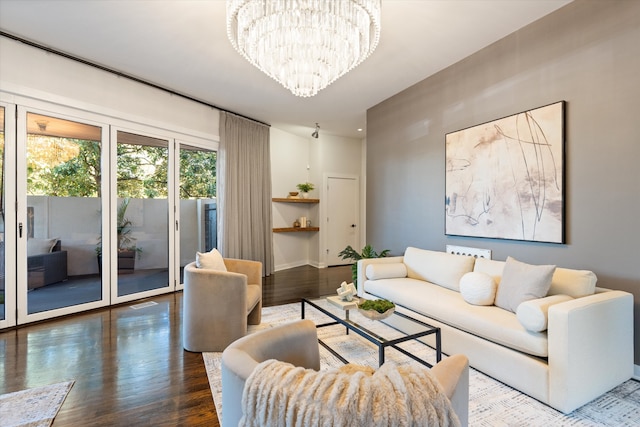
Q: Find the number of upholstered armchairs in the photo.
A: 2